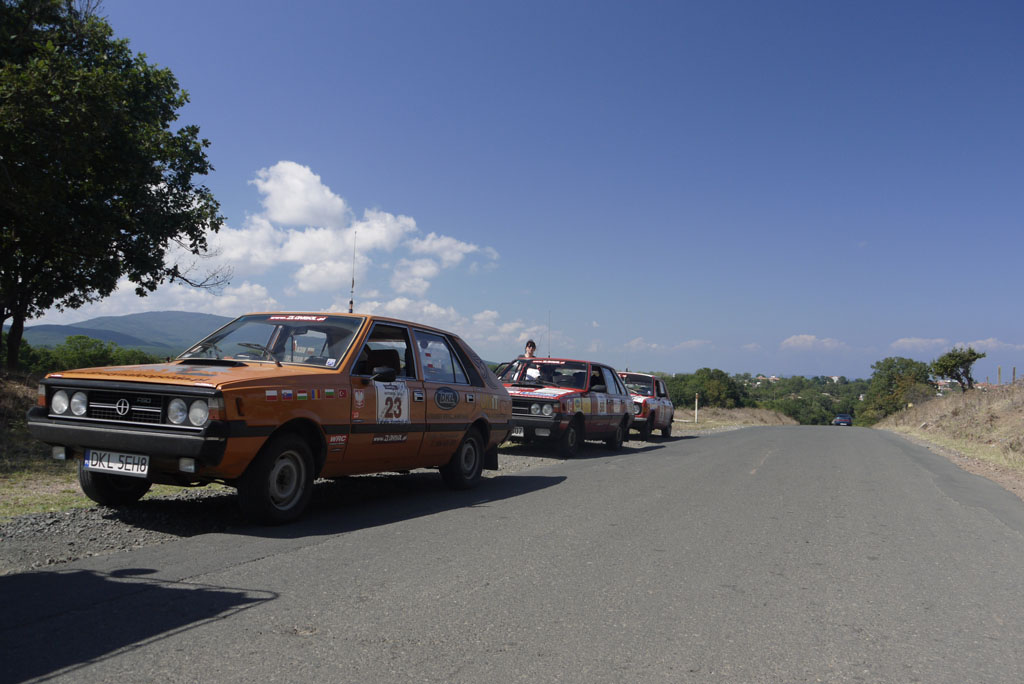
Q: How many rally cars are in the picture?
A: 3